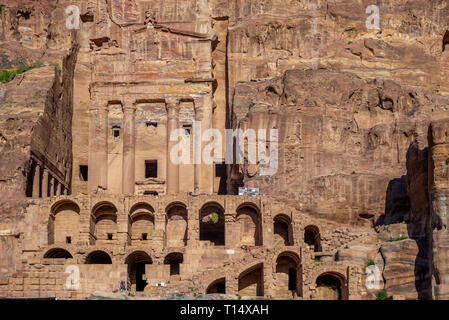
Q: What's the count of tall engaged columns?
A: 4